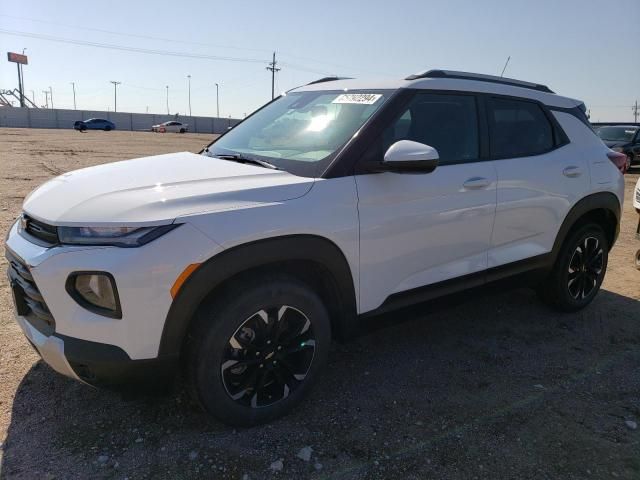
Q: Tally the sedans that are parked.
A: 2